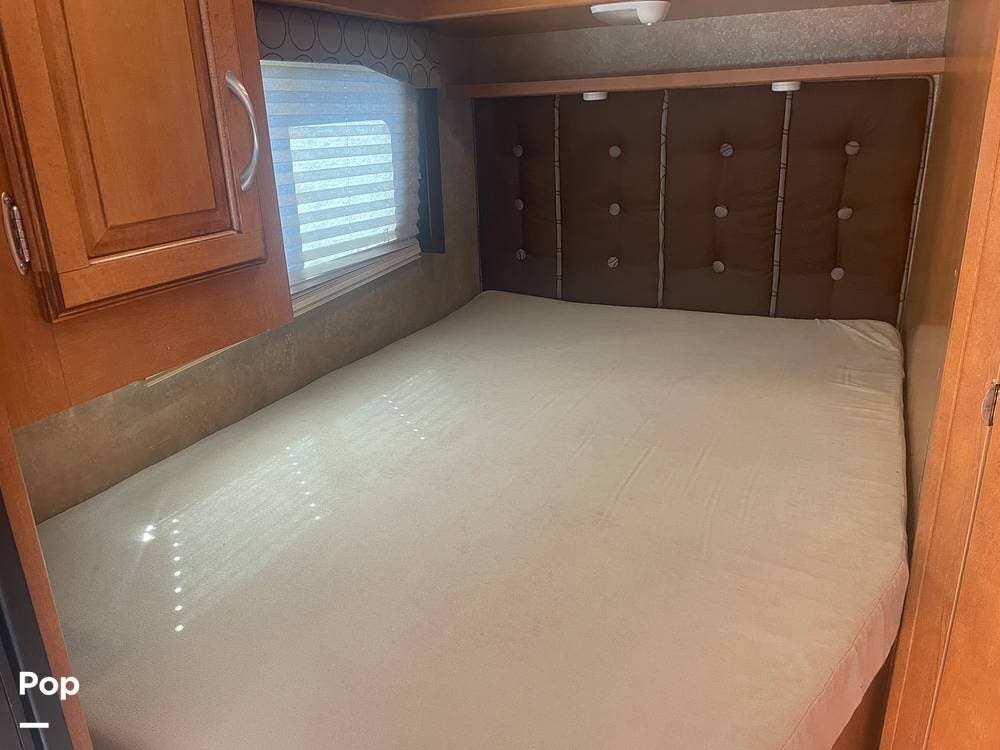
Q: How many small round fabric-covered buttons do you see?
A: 12